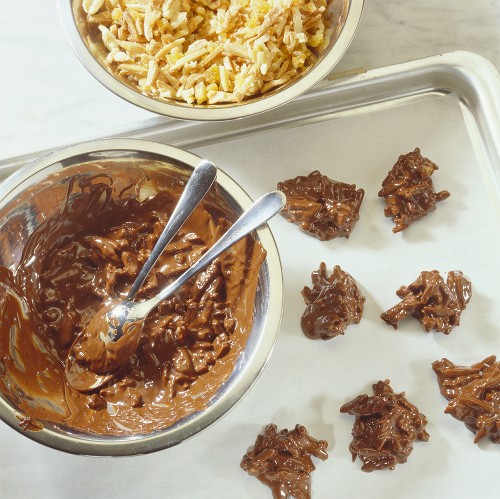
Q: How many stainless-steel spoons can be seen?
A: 2